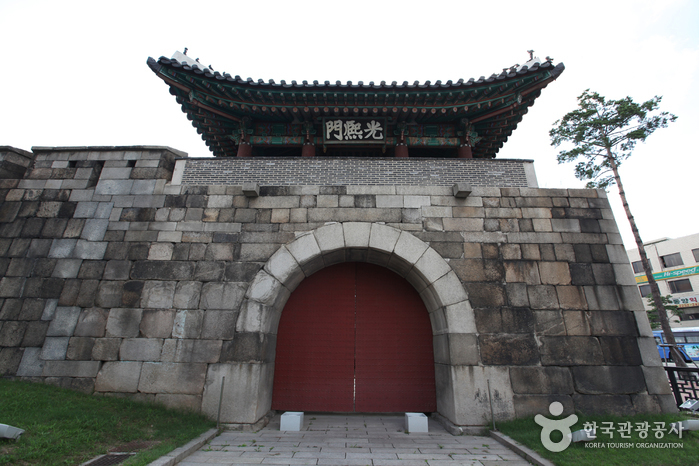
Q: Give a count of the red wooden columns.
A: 4